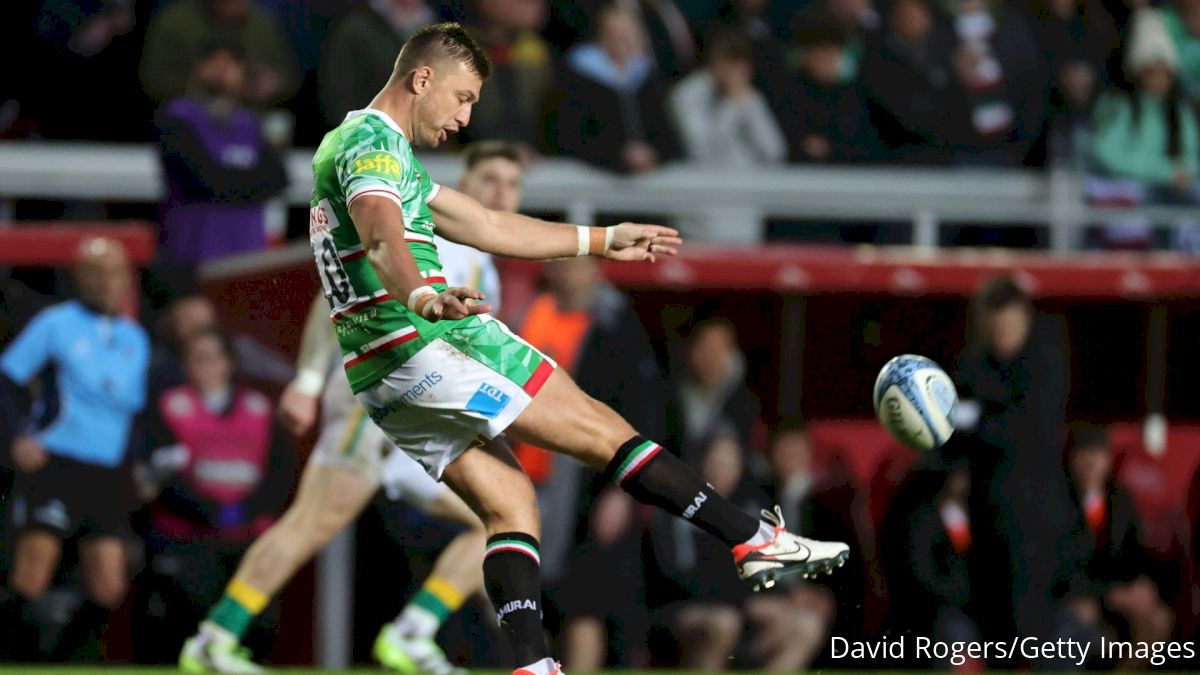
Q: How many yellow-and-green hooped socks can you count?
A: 2